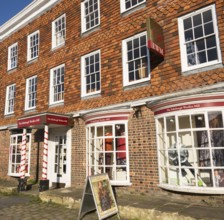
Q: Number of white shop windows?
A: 3